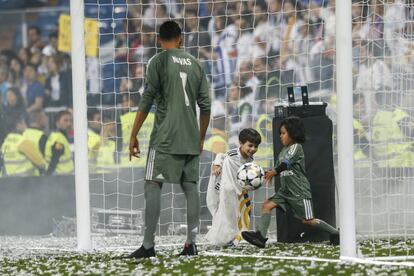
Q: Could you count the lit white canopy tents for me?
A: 0